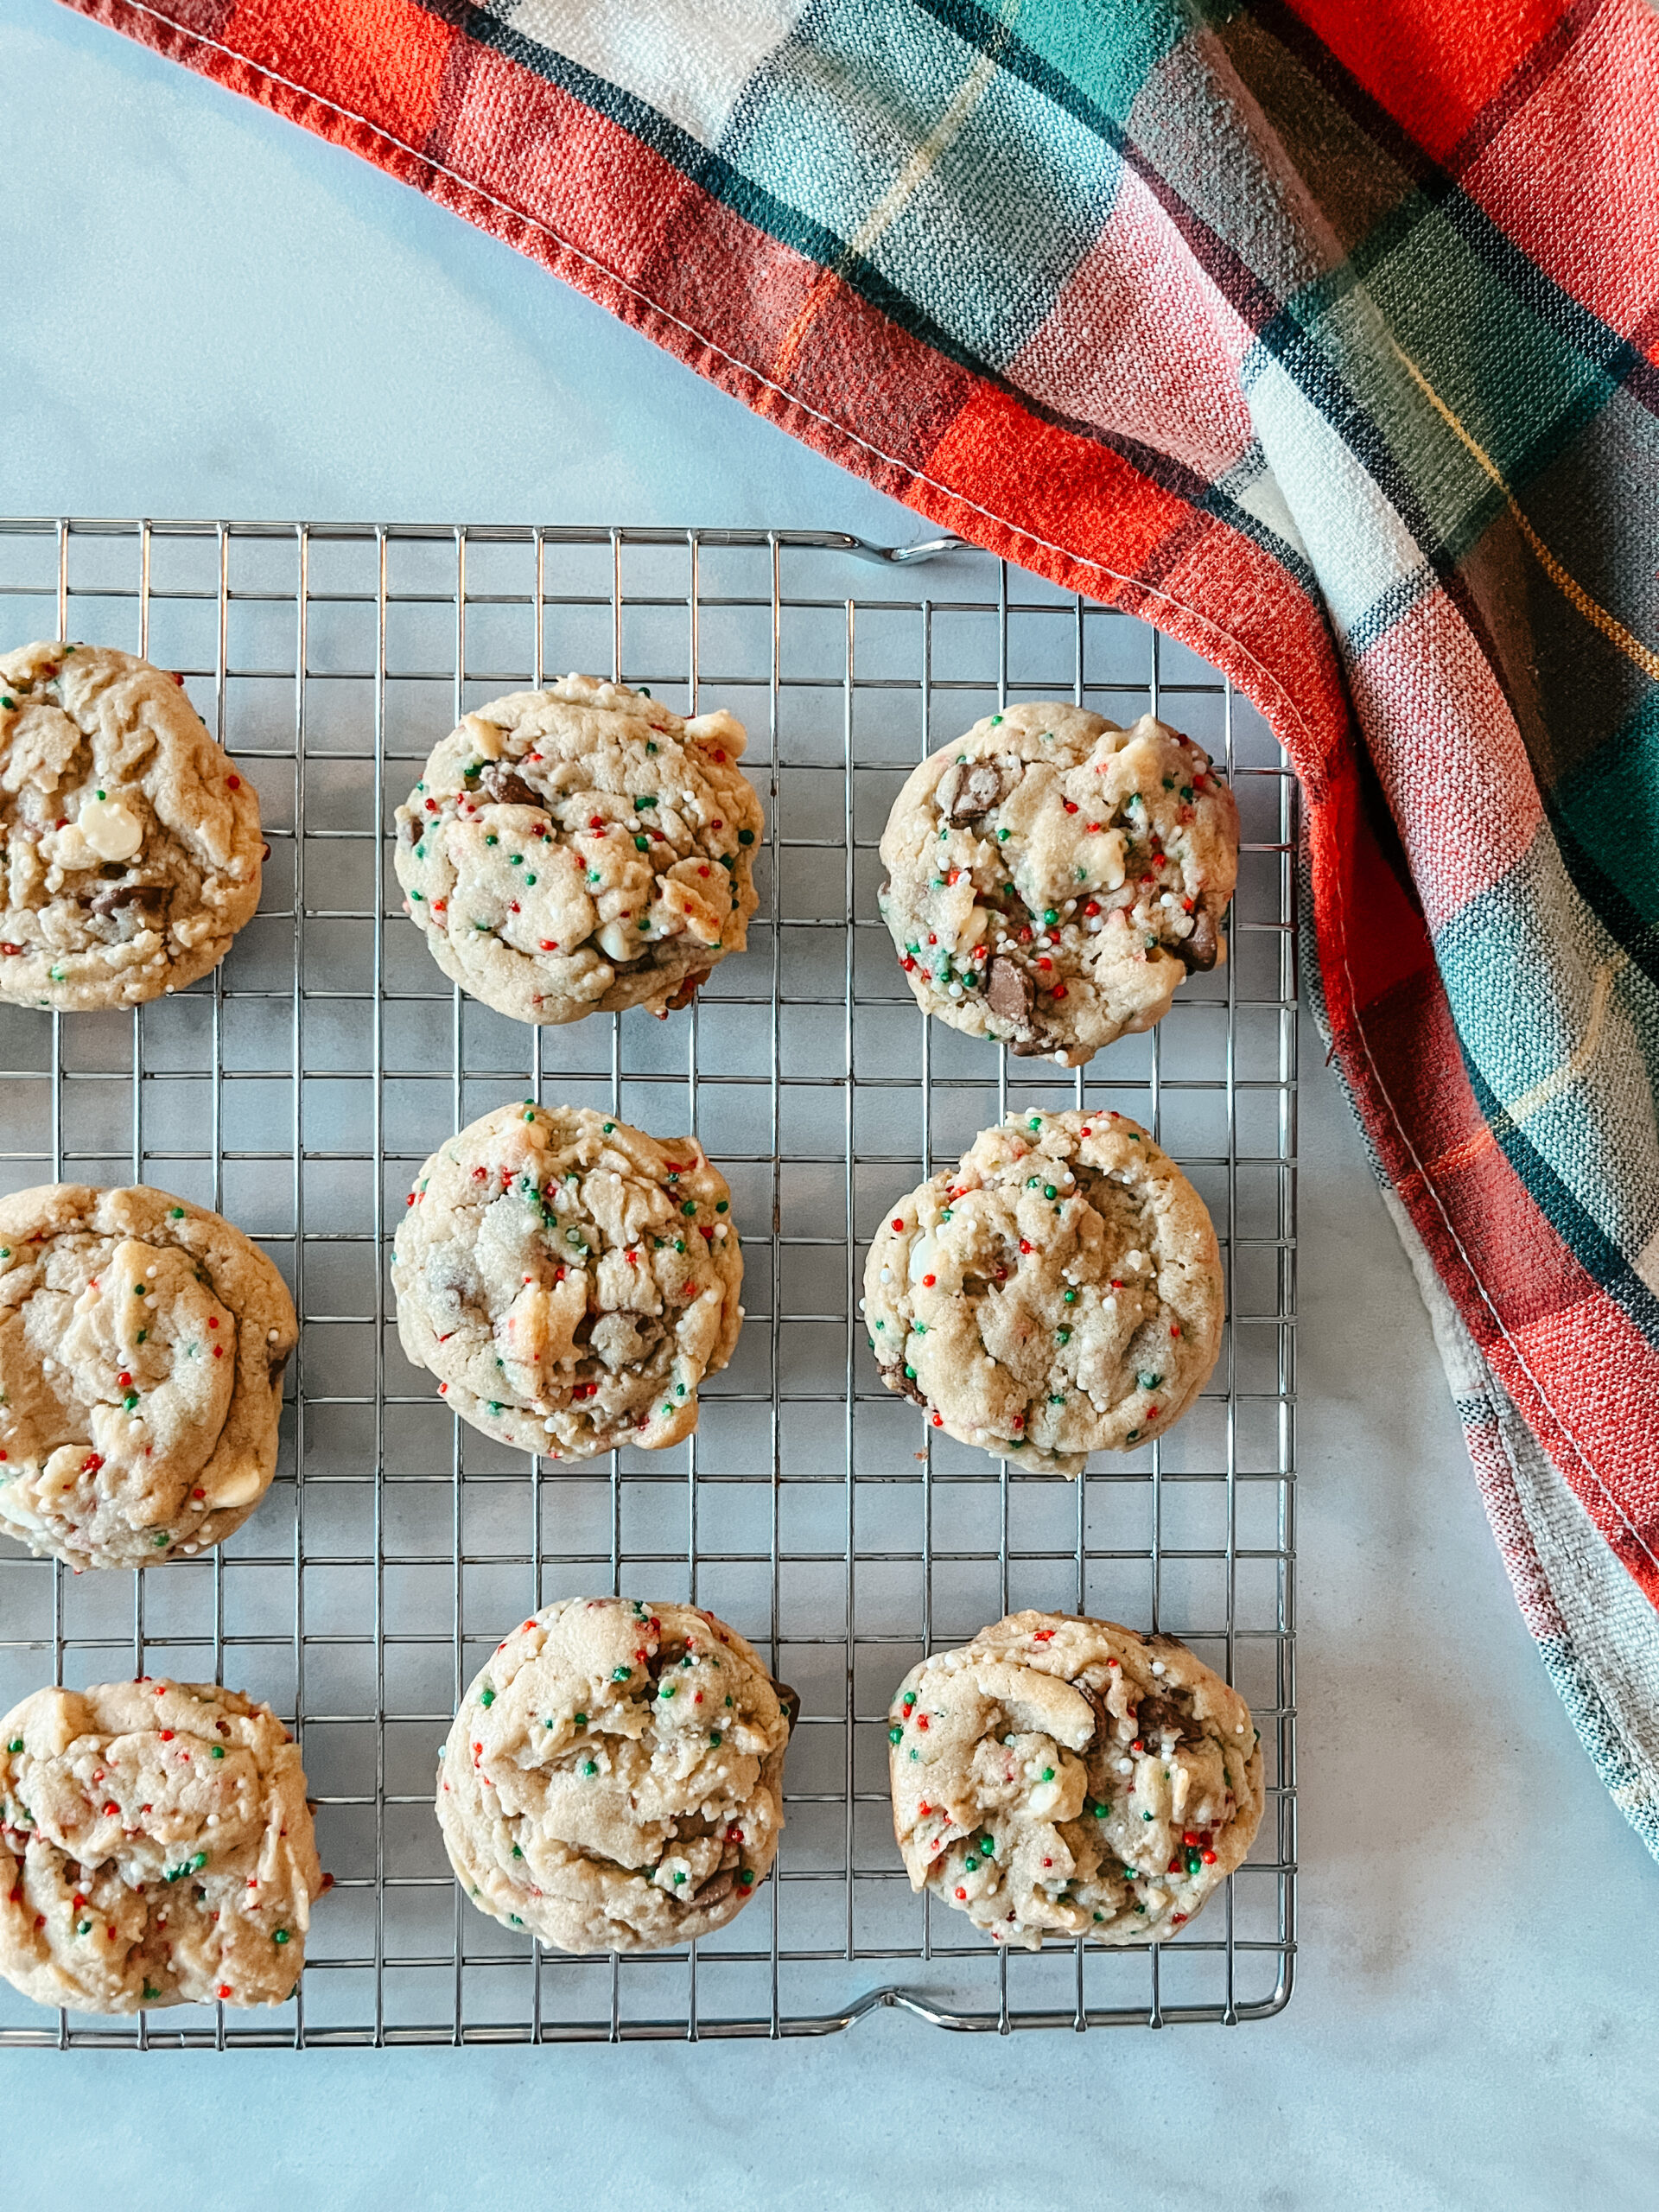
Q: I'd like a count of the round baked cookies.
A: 9